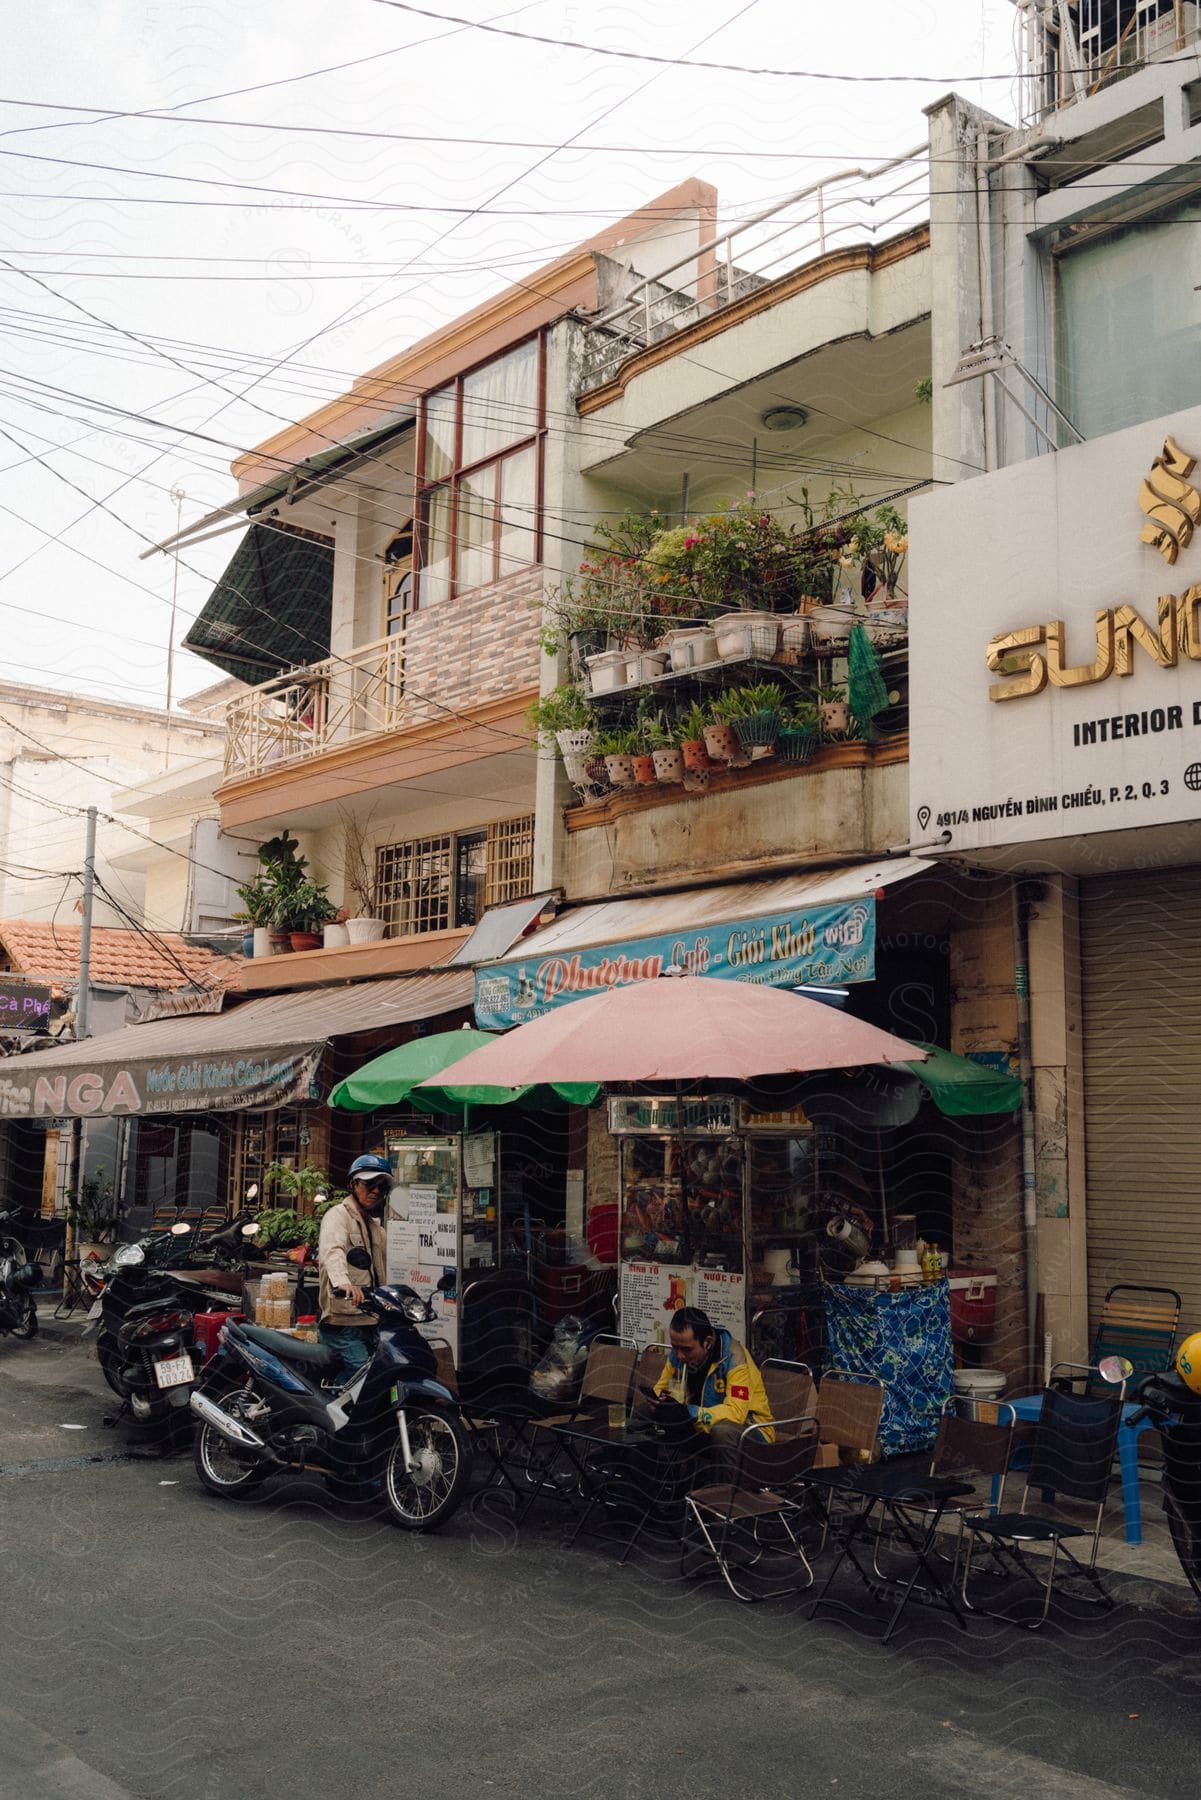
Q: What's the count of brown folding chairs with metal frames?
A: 7